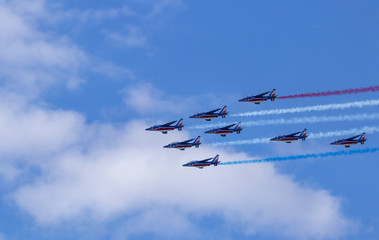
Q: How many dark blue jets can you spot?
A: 8